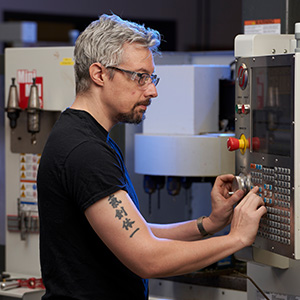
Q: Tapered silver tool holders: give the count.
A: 2